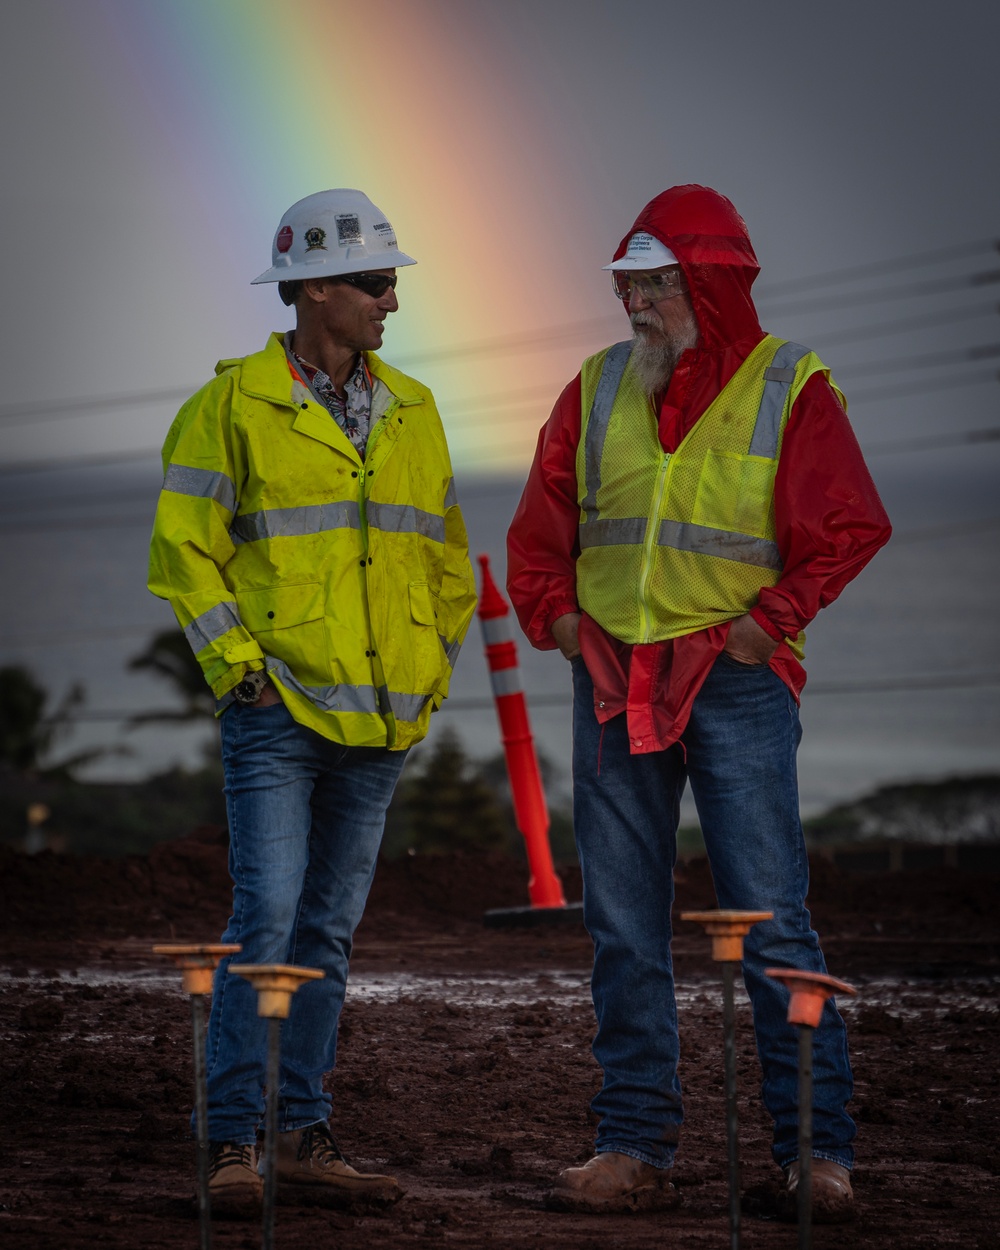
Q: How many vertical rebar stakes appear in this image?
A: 4